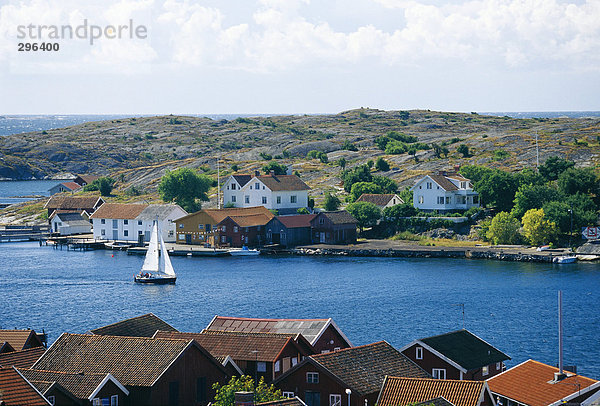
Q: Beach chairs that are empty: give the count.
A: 0